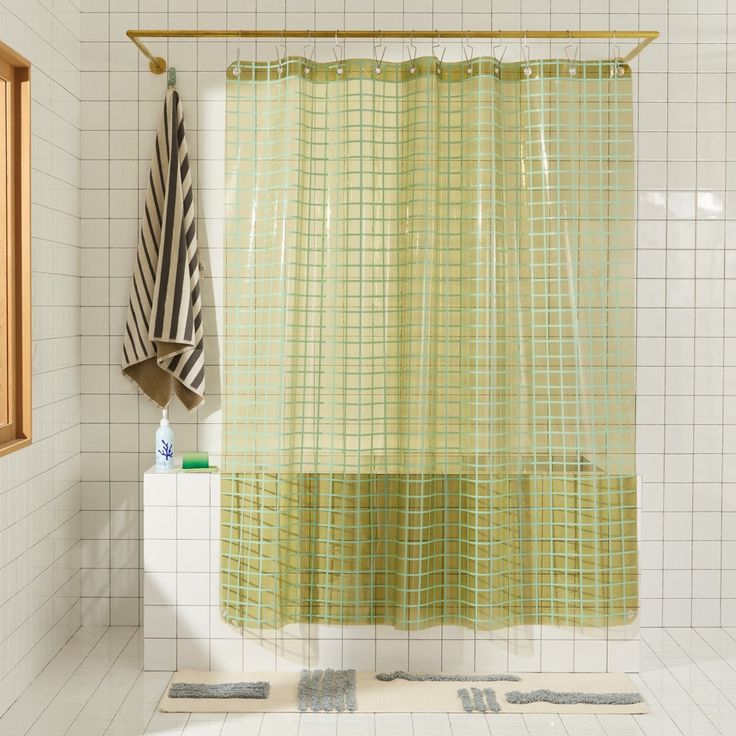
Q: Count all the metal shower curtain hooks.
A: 12